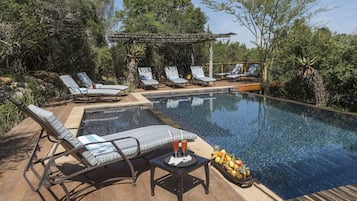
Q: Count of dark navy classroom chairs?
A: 0